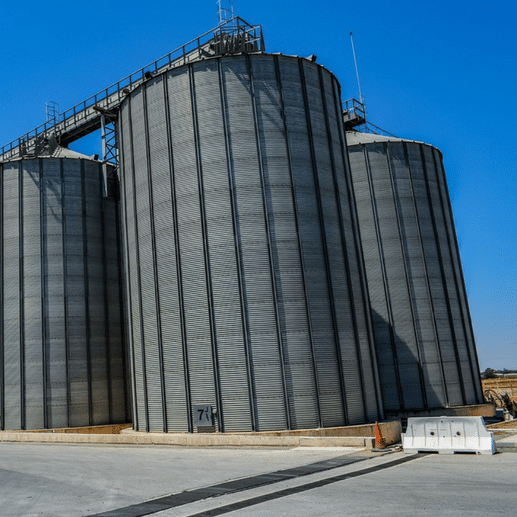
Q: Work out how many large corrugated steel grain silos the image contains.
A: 3